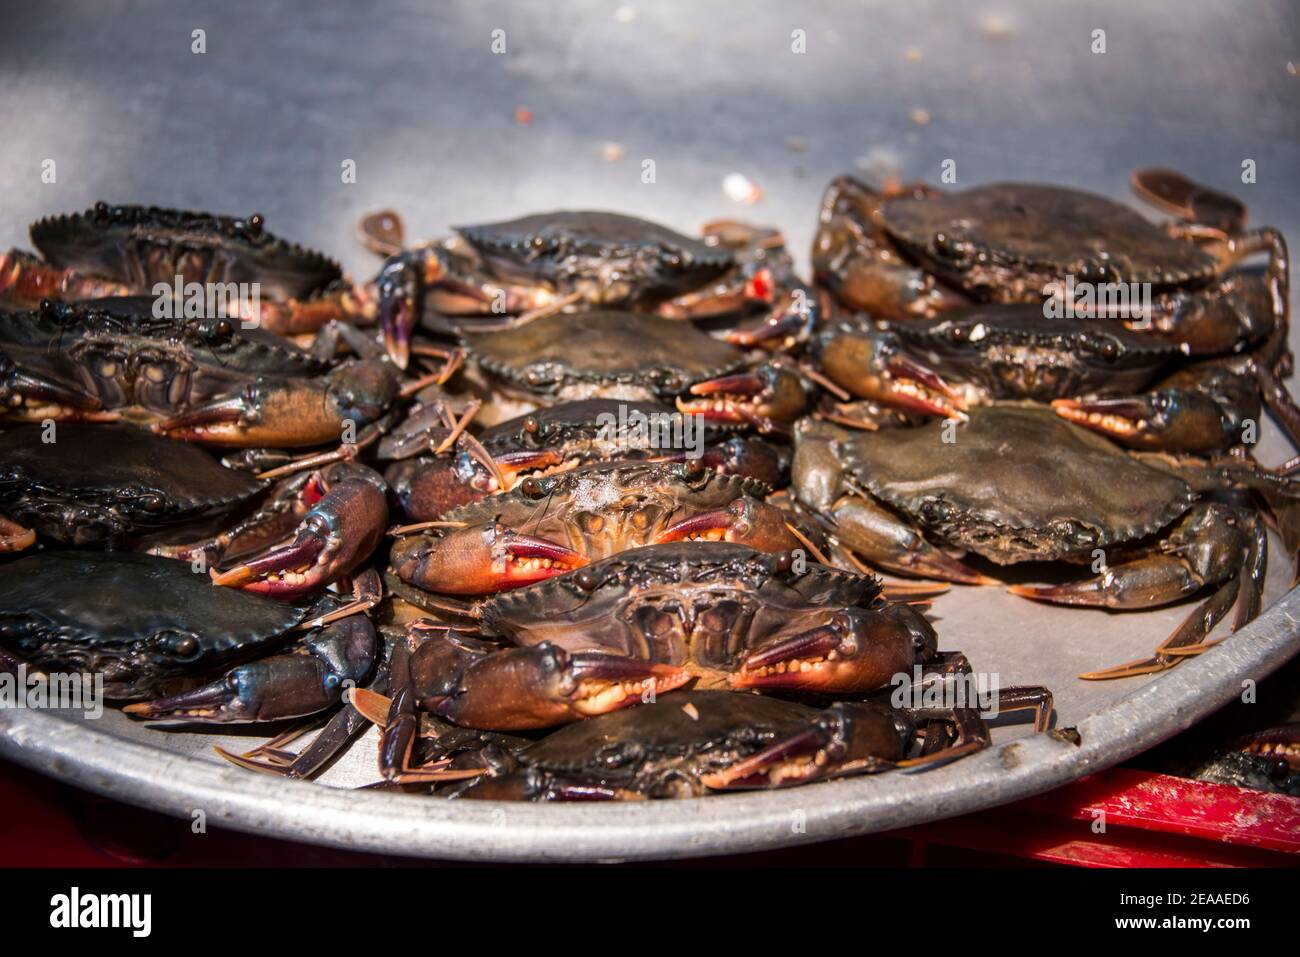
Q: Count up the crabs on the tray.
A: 13